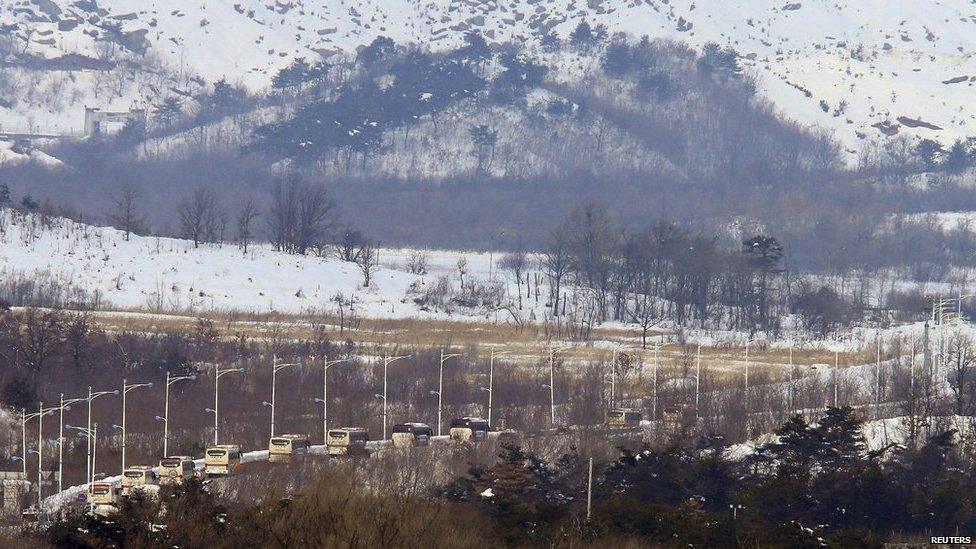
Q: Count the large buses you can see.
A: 10